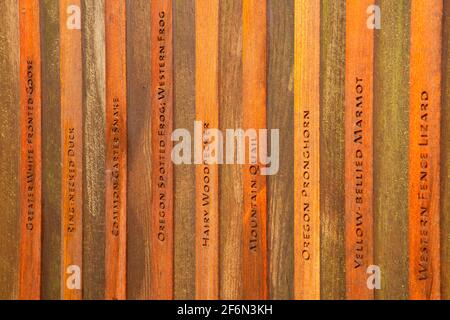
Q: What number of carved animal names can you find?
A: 10